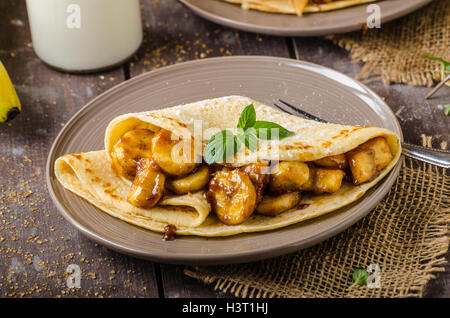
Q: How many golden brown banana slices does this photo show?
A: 12